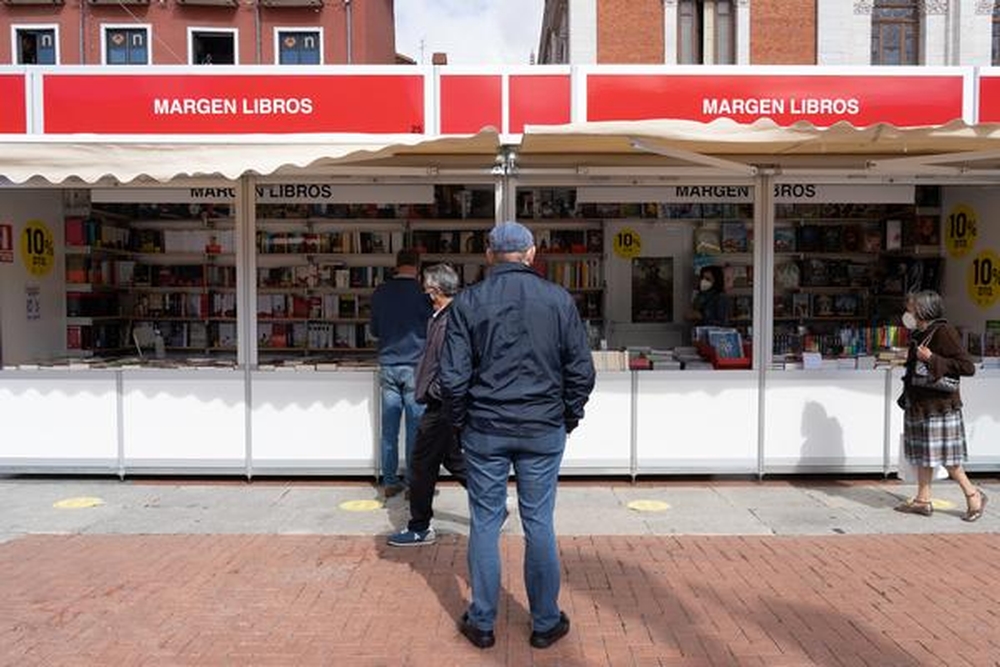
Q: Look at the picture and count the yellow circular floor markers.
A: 4